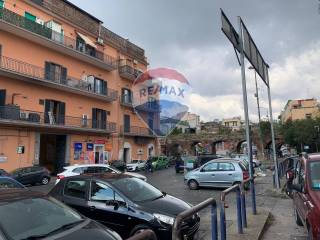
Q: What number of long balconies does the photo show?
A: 3